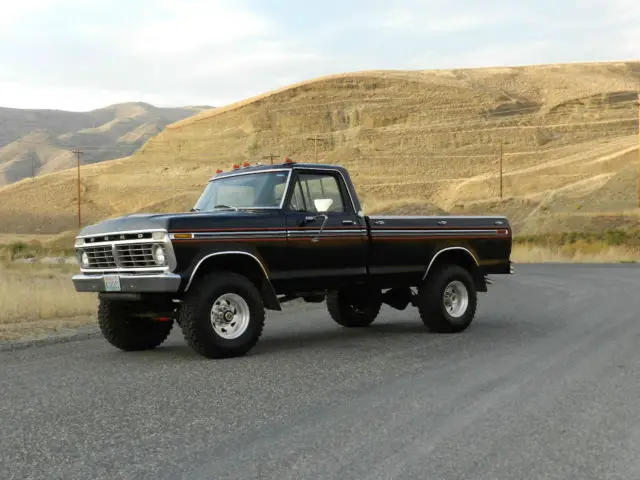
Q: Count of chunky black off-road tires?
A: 4